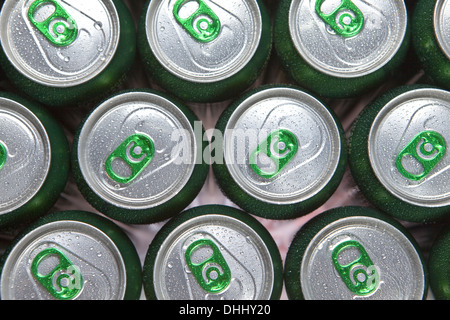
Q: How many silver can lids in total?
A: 11